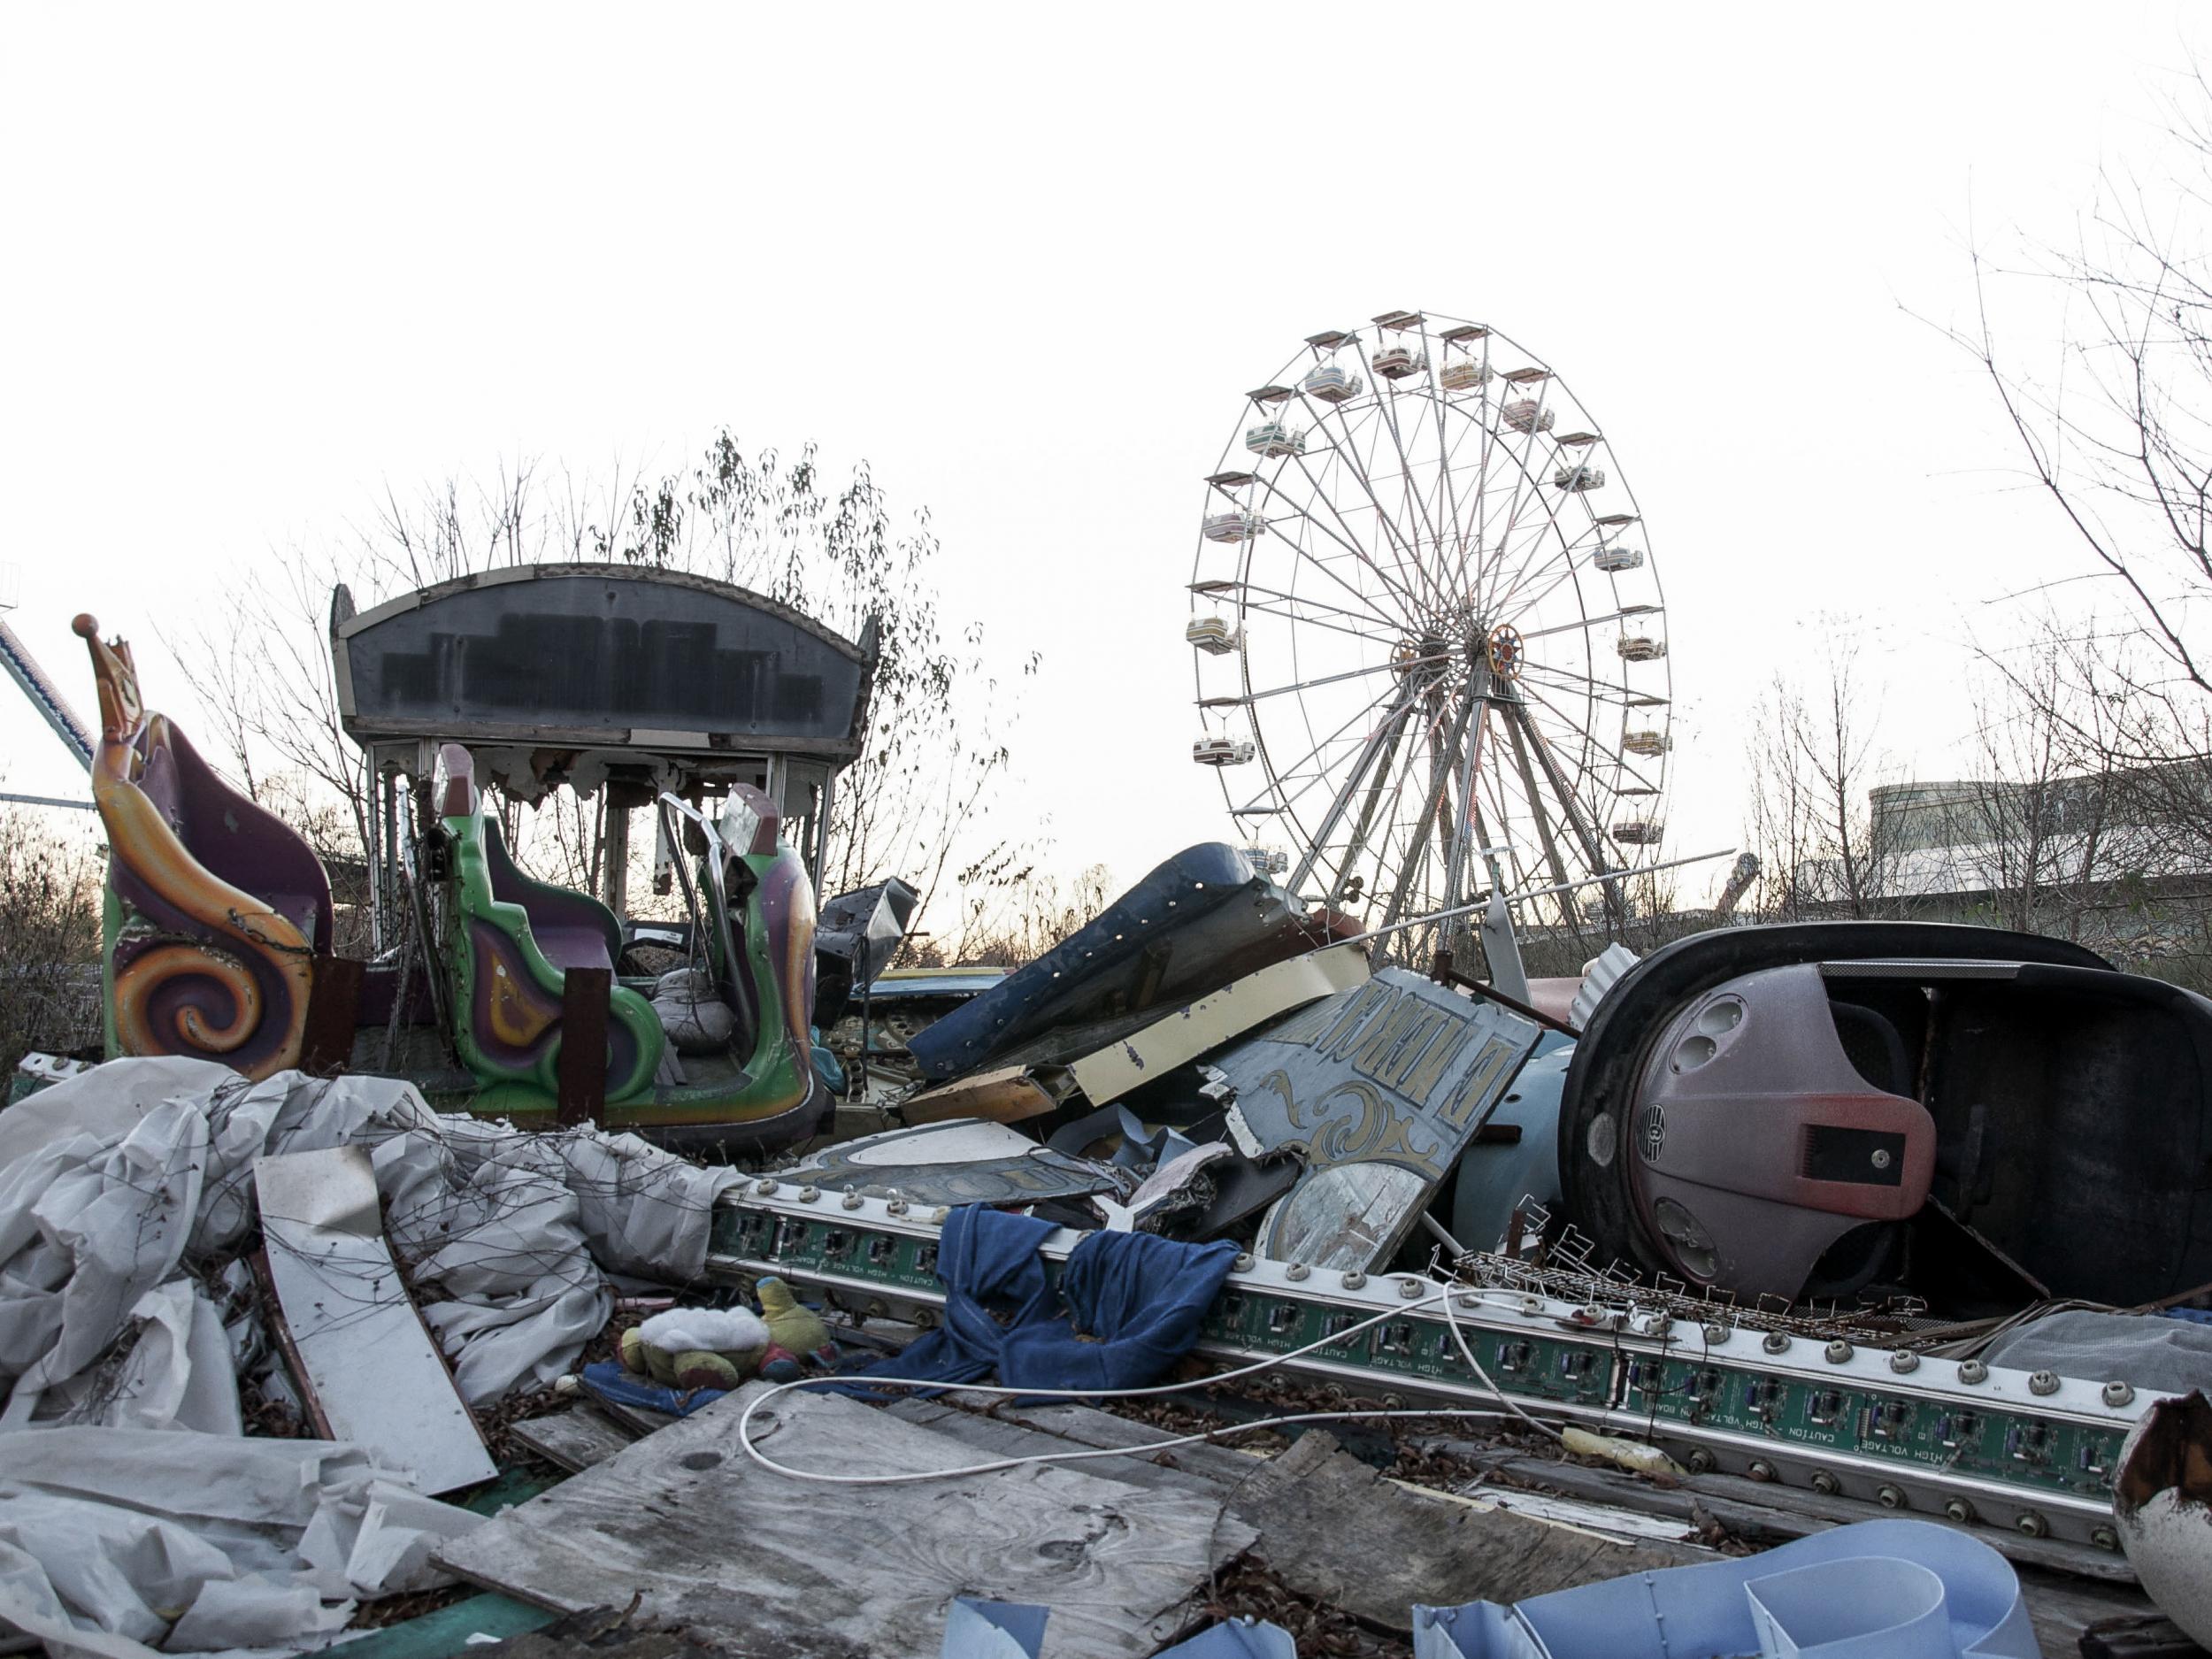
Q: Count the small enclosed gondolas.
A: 14